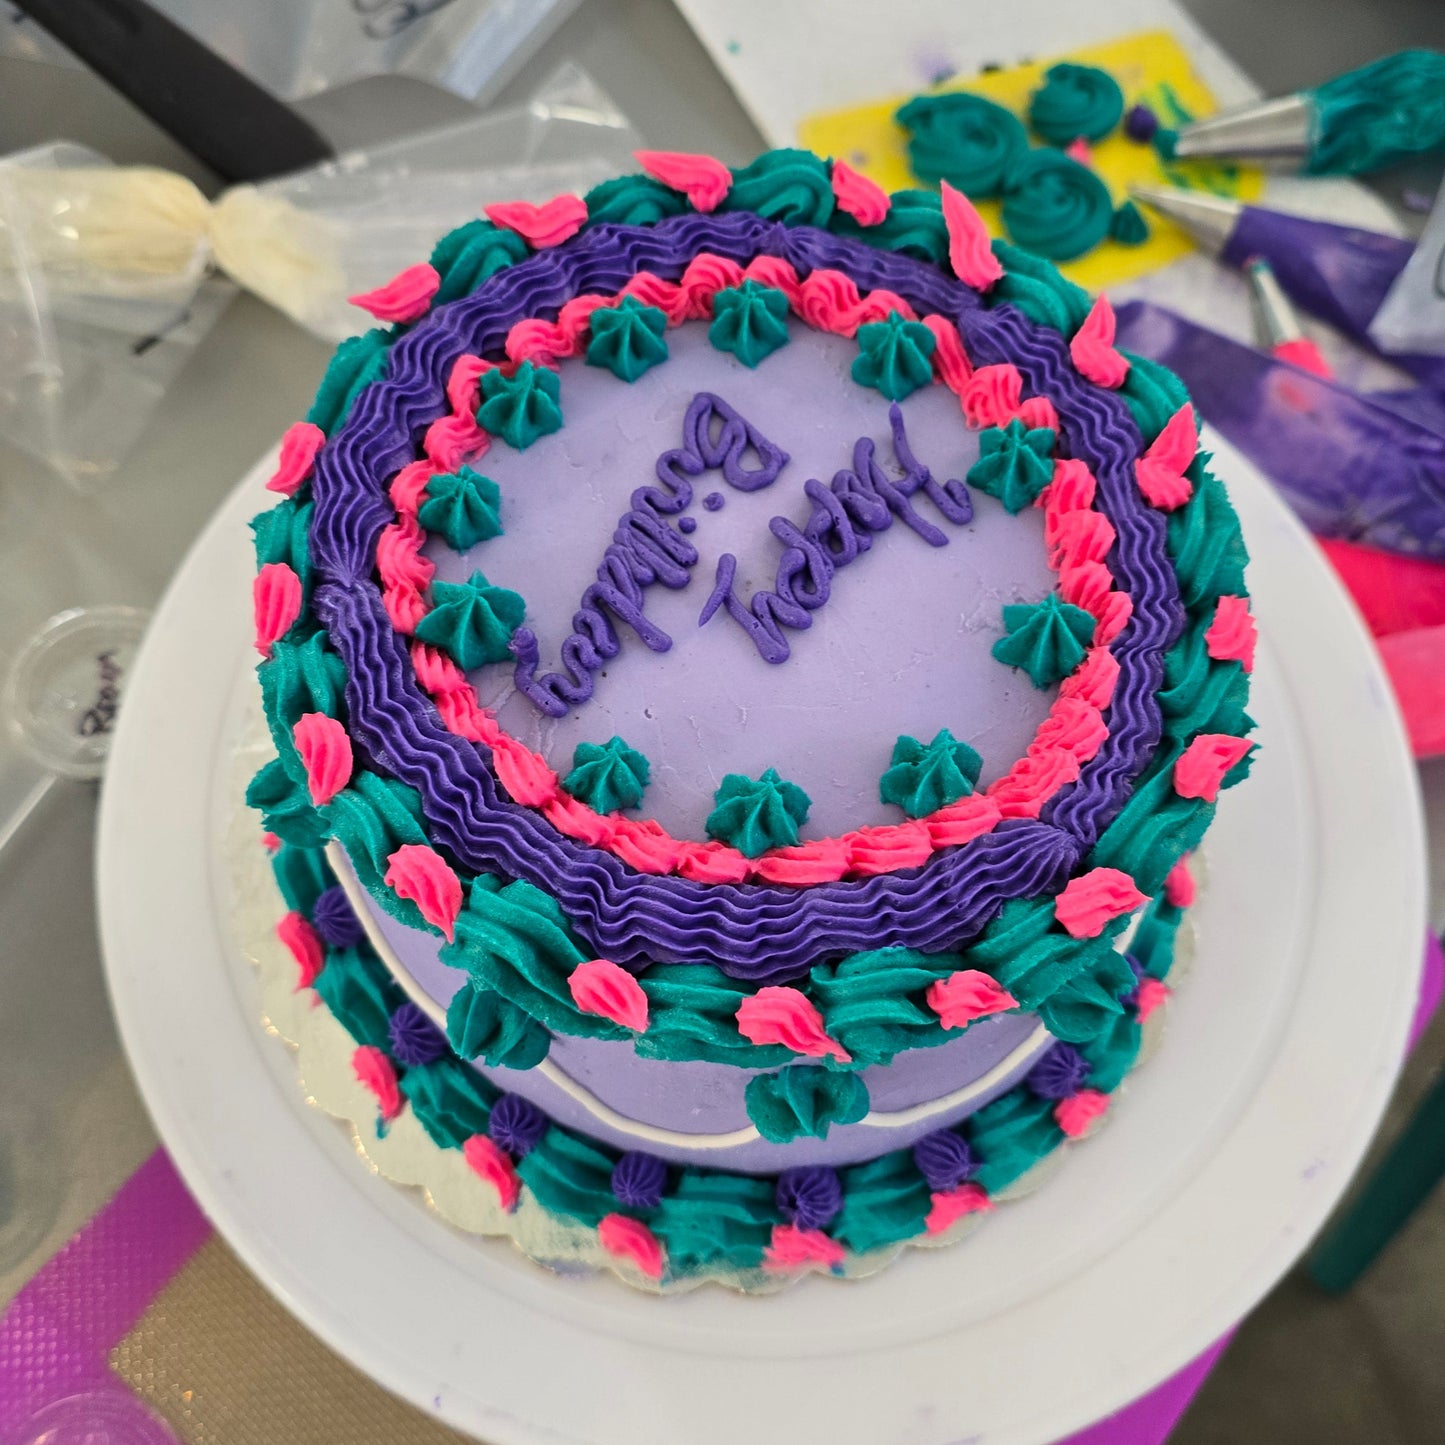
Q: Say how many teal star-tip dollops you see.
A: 11